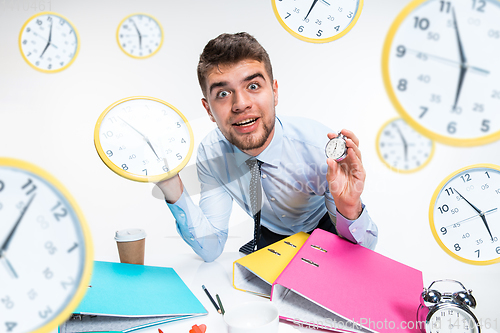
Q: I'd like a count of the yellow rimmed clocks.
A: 8